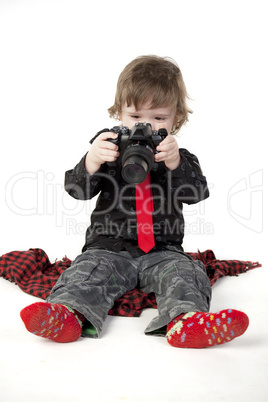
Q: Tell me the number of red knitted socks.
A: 2